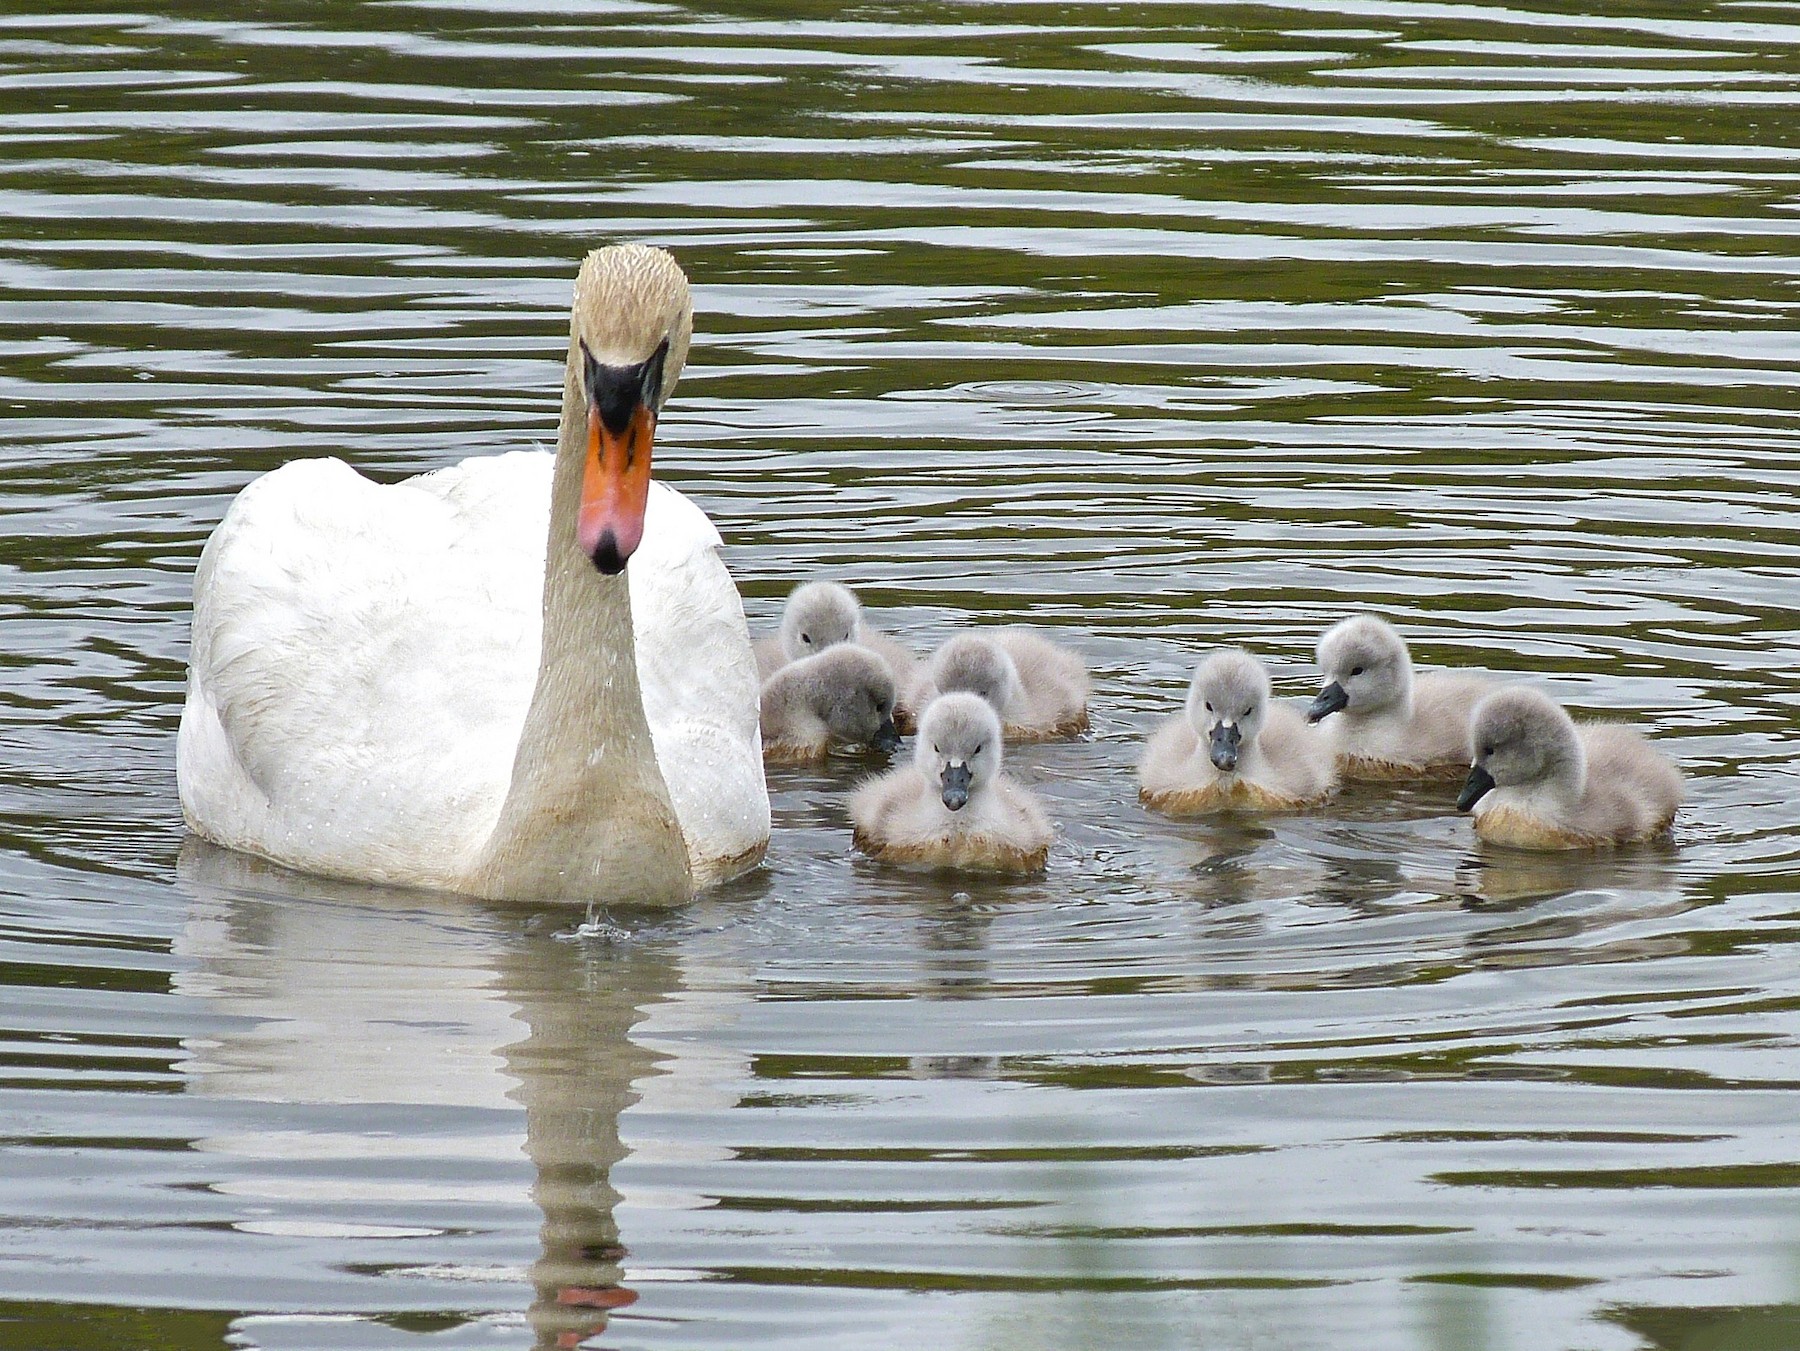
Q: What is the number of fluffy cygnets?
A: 7